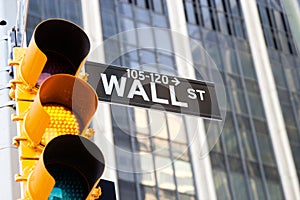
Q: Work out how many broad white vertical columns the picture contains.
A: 3